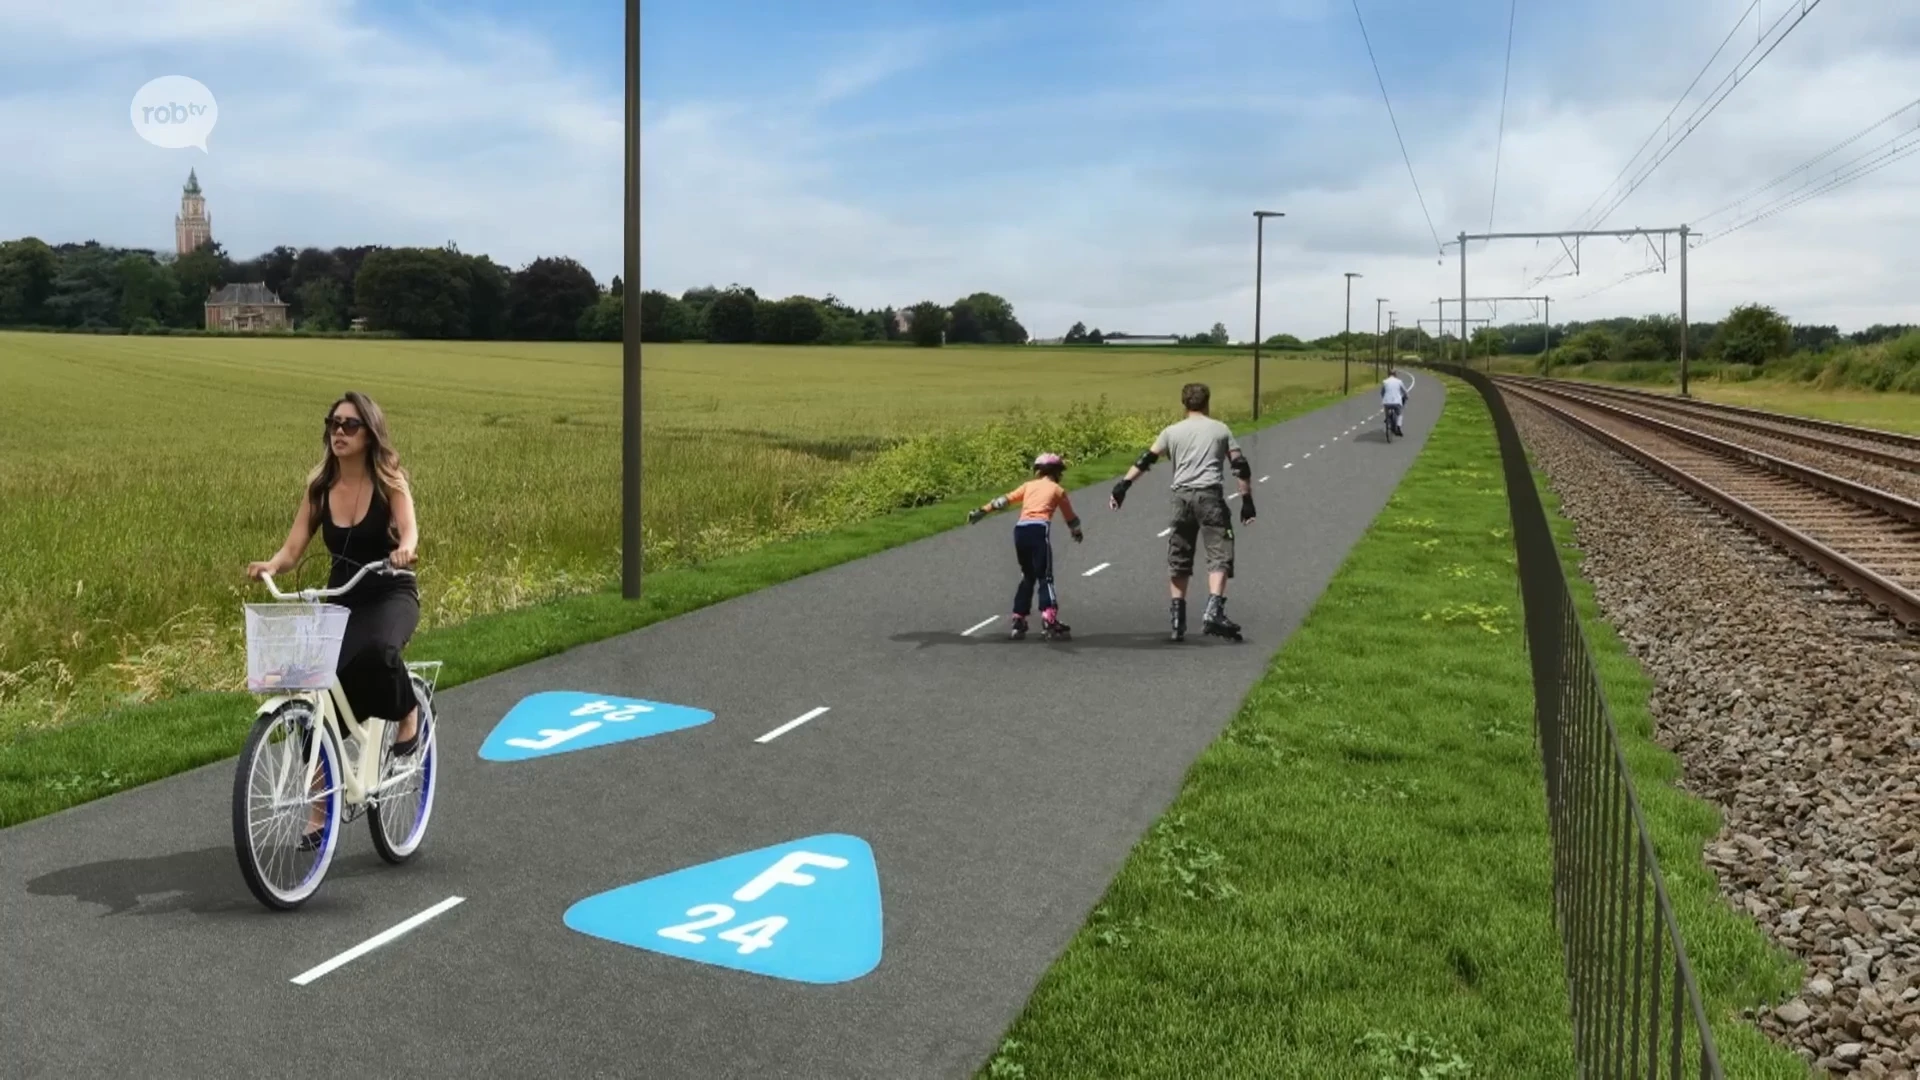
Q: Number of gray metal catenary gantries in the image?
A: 3